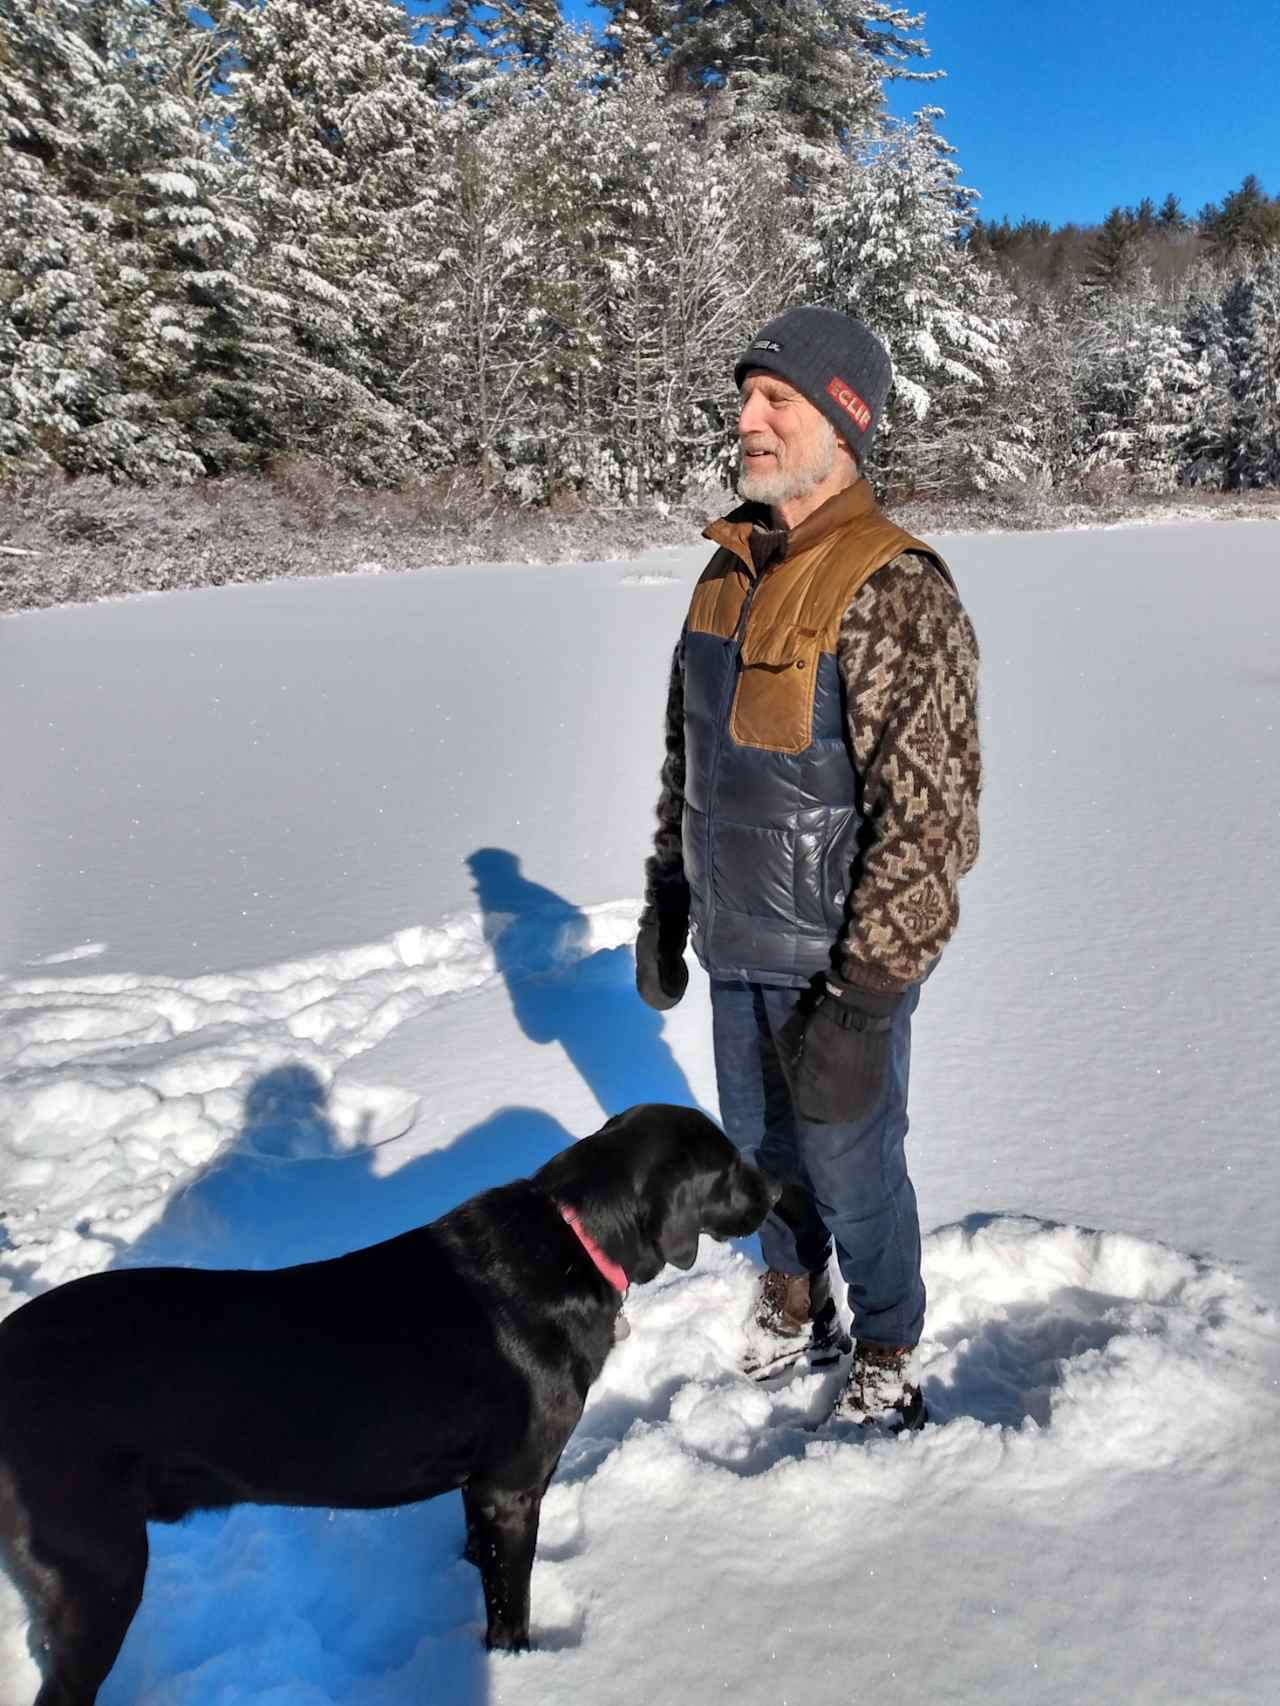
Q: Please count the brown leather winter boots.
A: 2